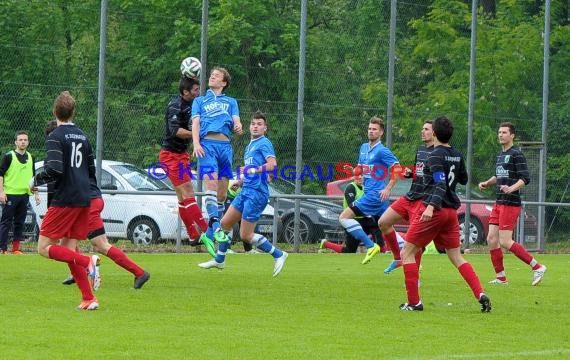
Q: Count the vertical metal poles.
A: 6